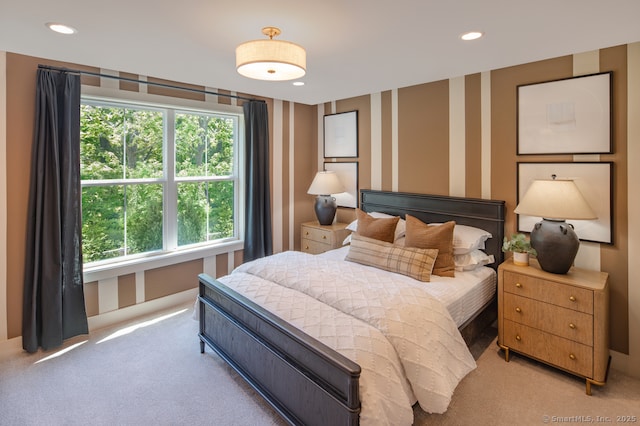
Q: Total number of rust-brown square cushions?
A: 2